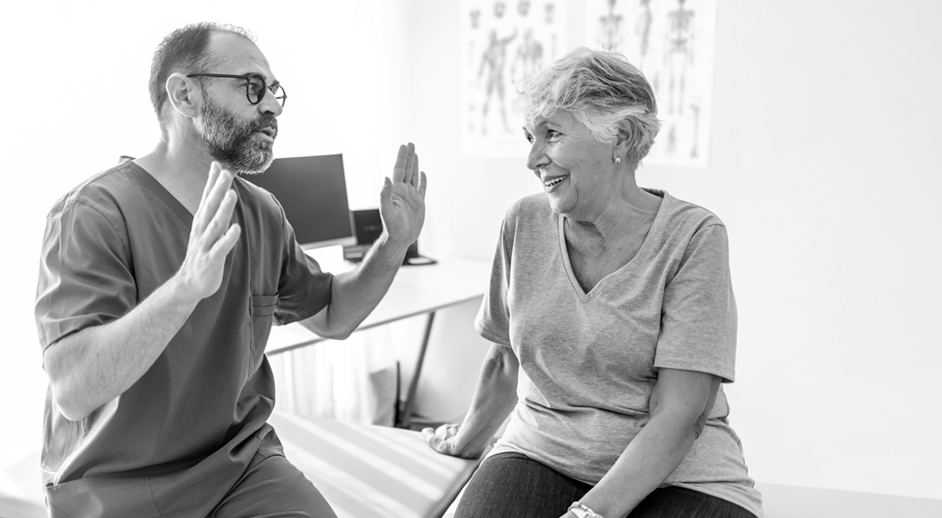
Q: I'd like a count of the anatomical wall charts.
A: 2